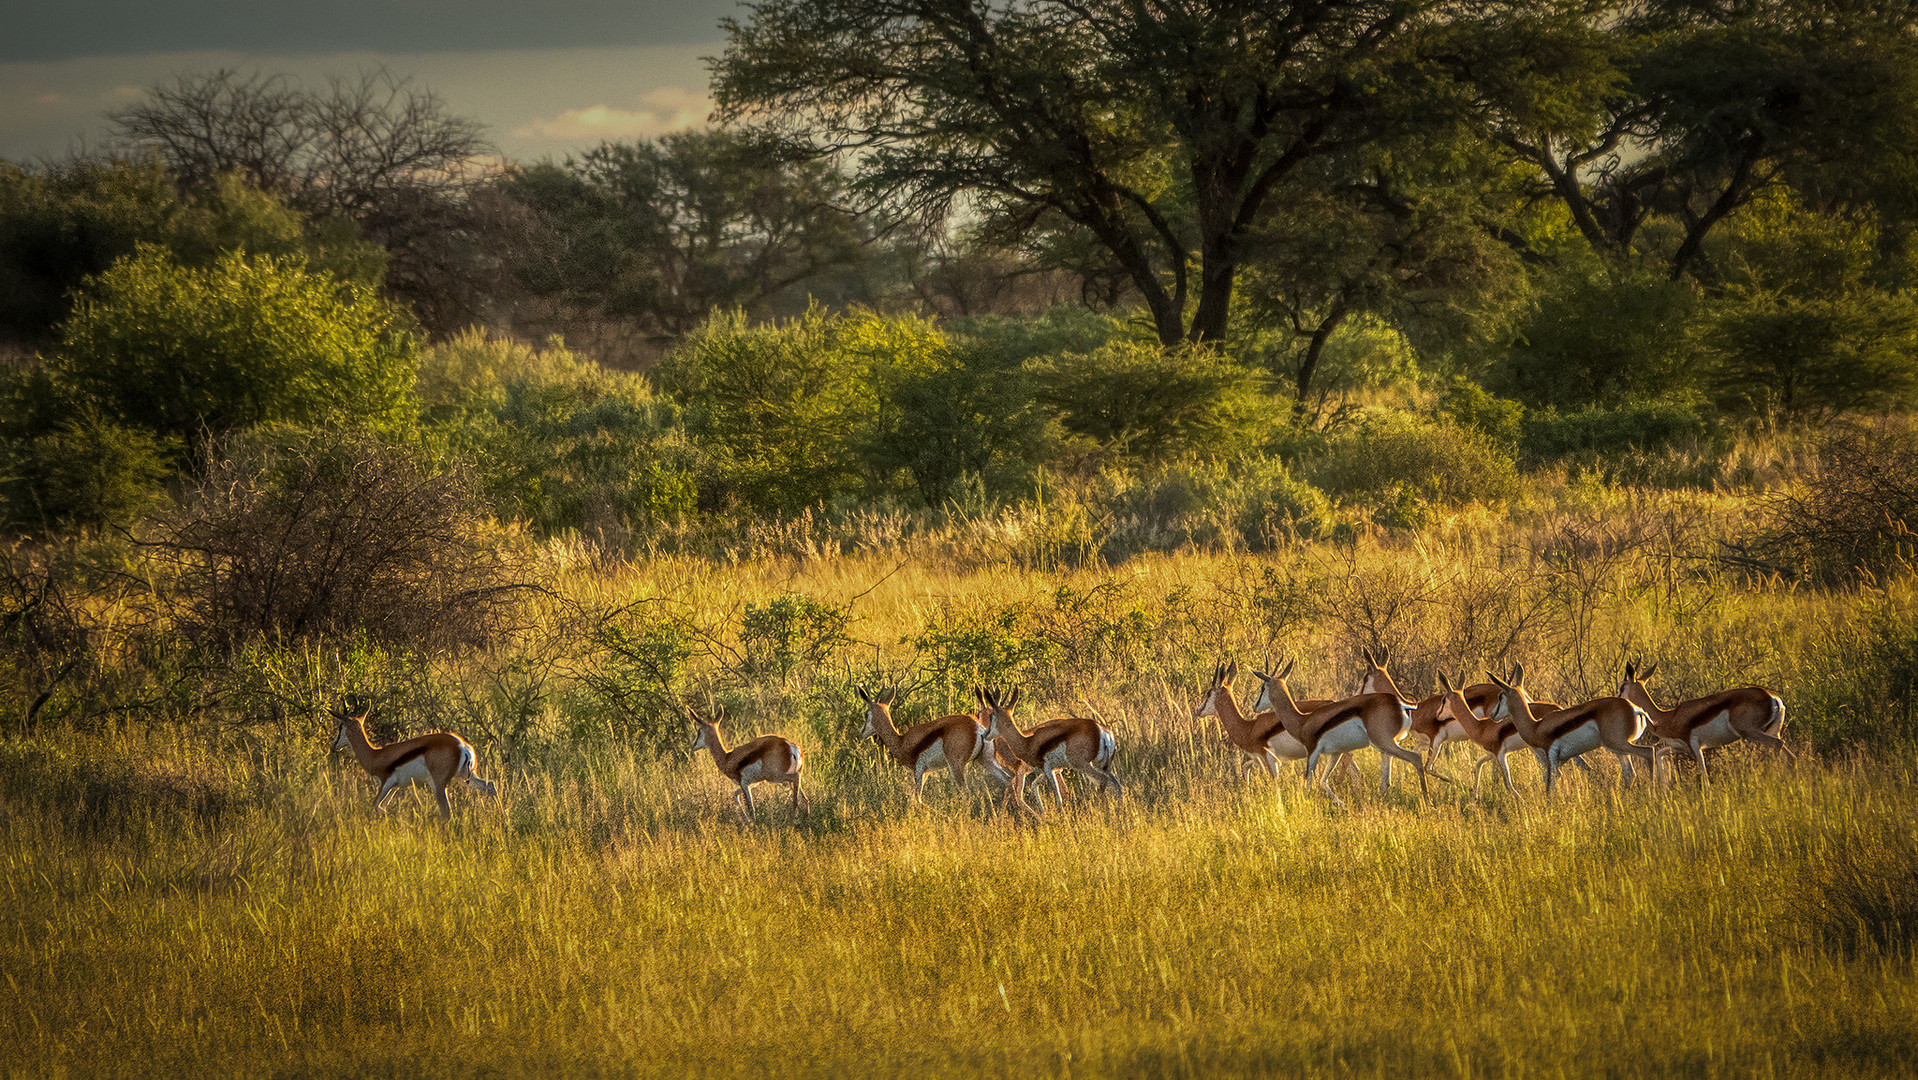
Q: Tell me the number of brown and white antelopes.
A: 11